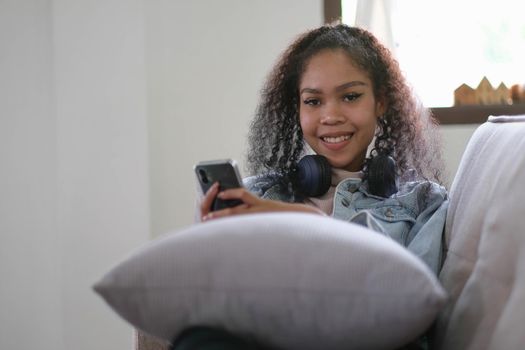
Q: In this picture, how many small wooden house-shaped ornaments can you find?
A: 3